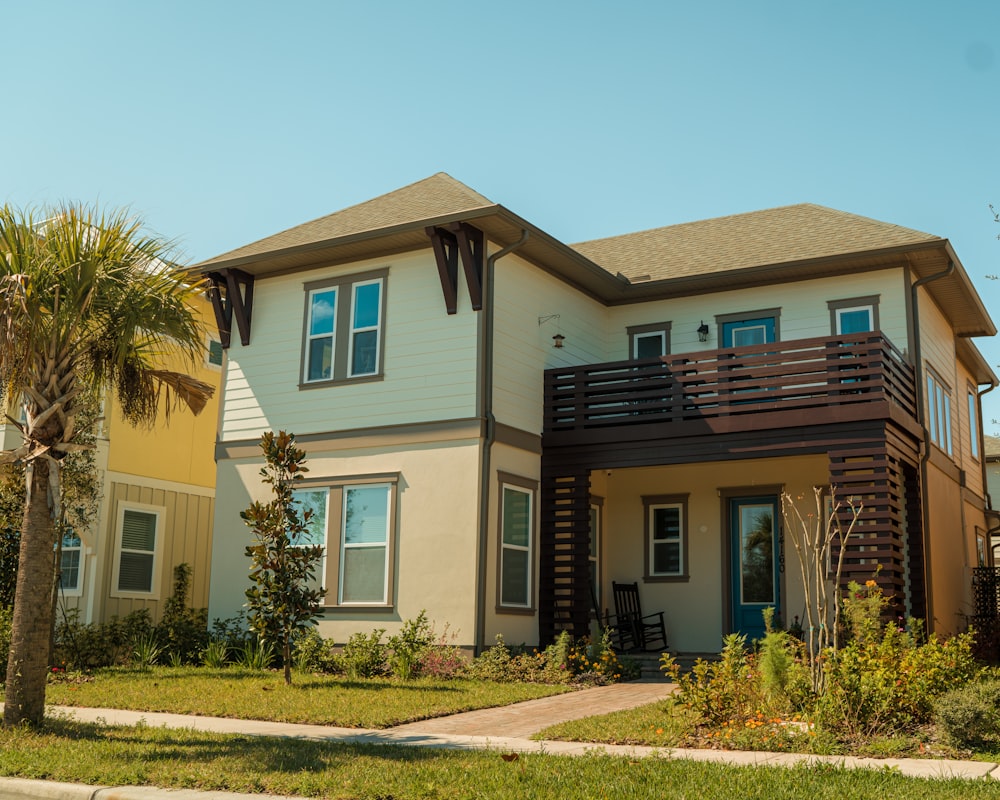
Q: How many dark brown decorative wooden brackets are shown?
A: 4